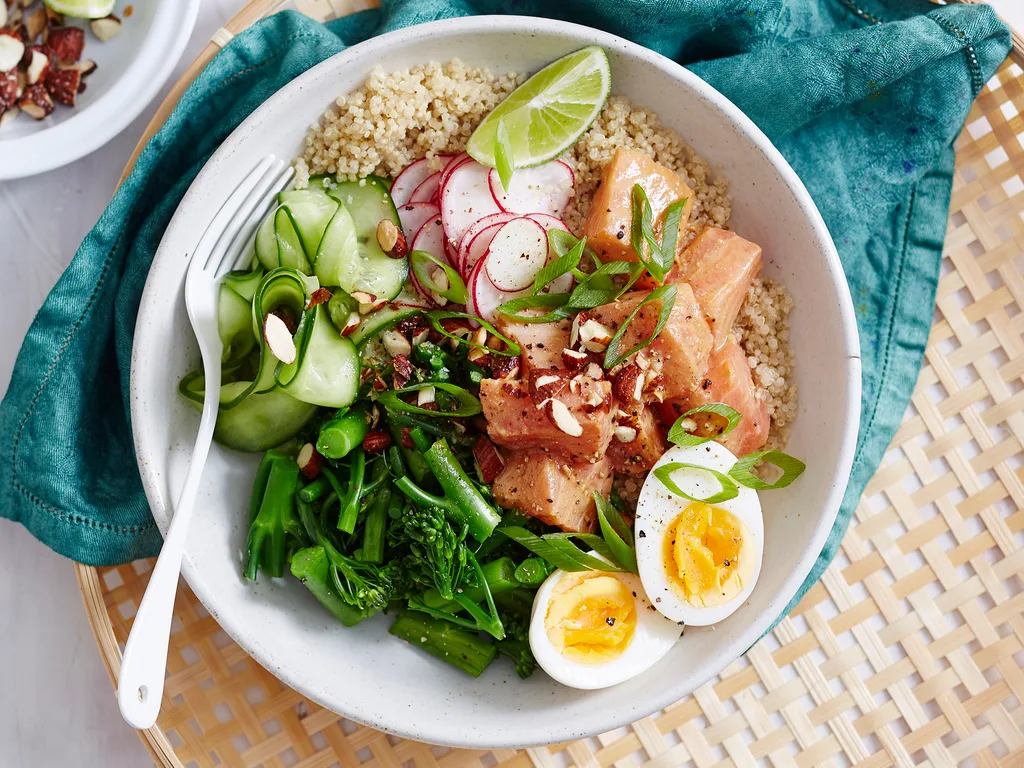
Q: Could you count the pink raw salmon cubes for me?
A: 8